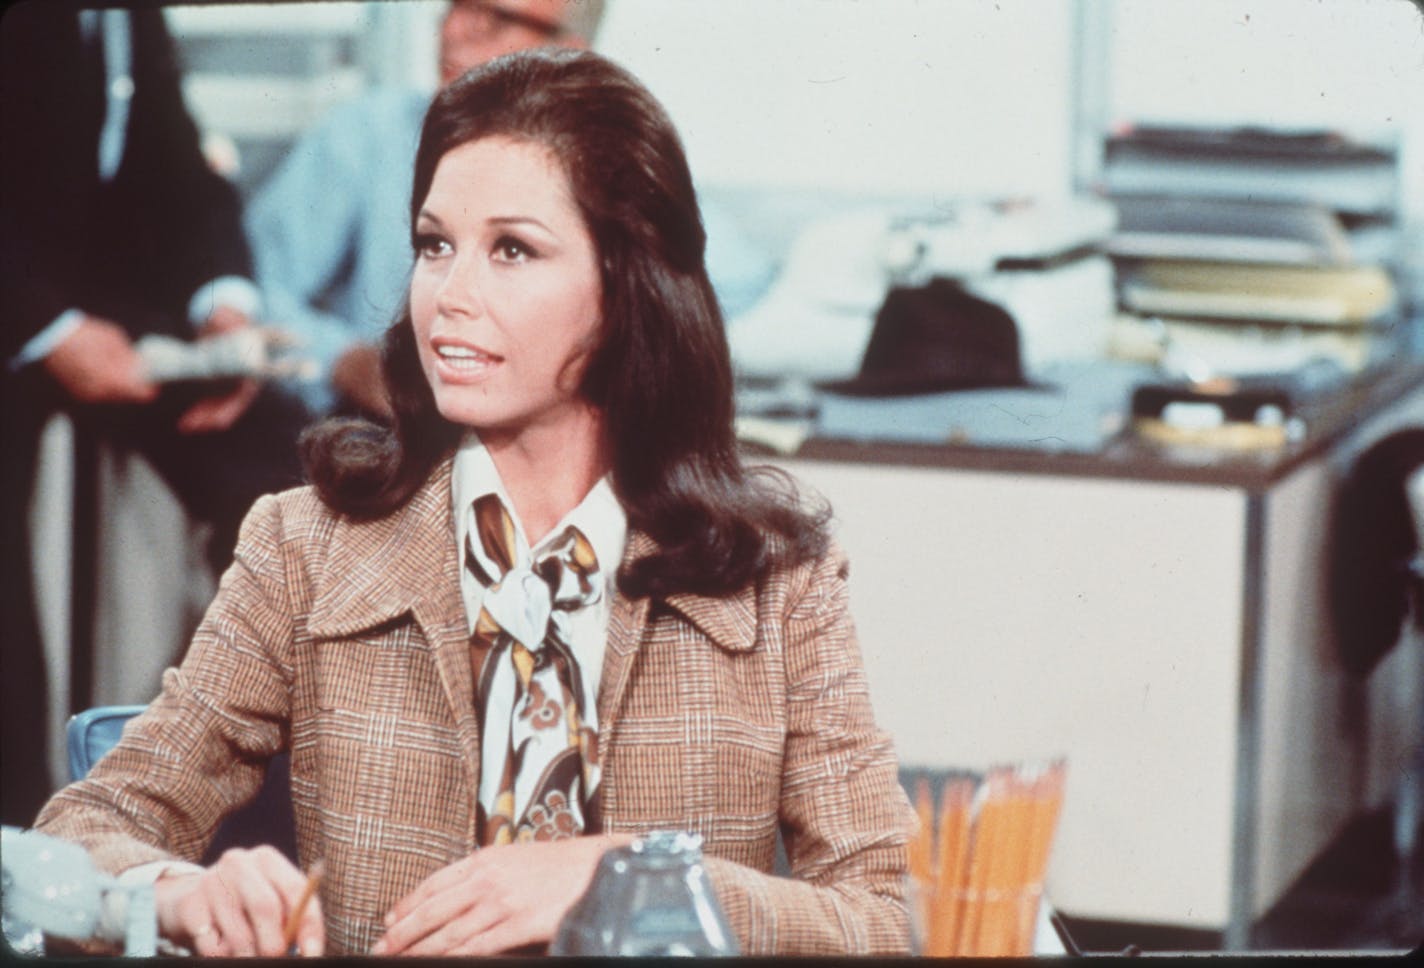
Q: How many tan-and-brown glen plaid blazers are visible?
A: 1